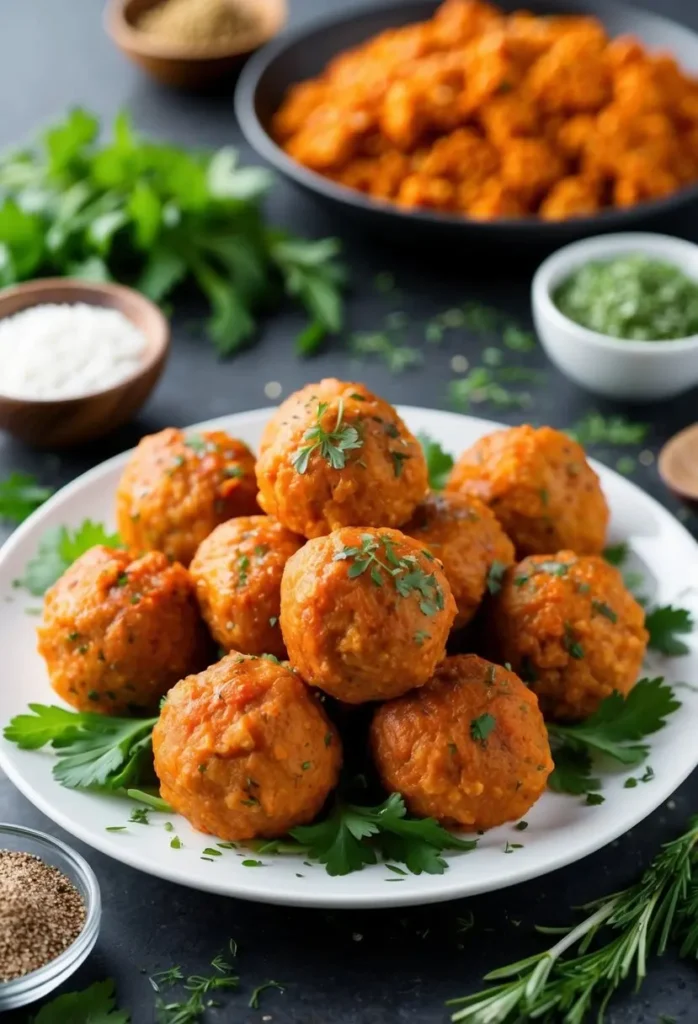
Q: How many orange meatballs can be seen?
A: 10